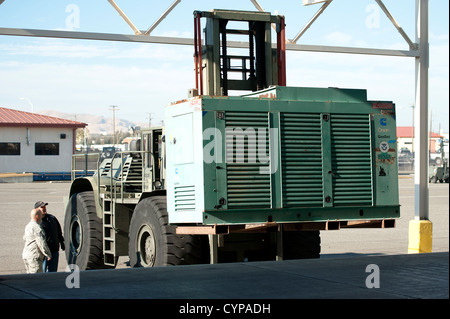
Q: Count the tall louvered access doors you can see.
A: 3